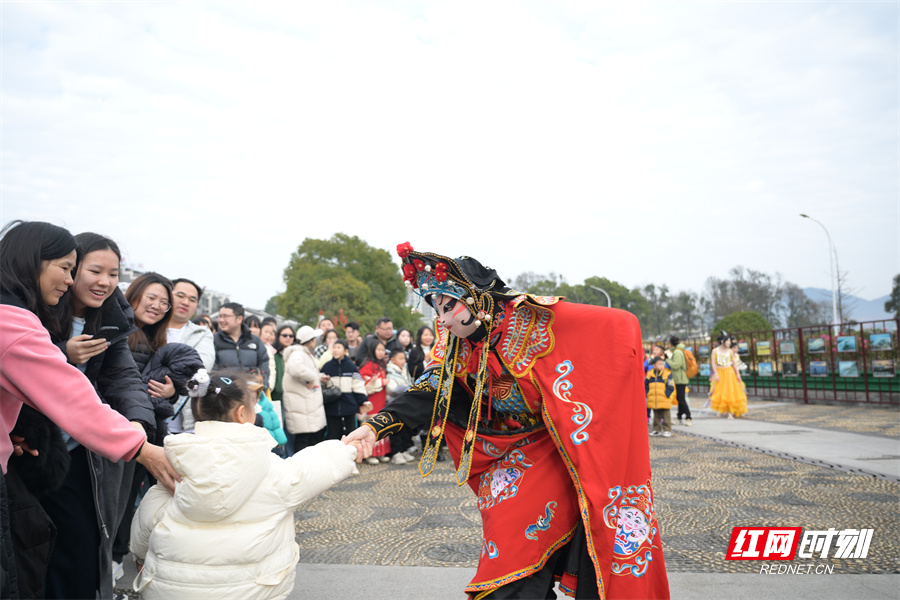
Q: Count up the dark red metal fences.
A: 1